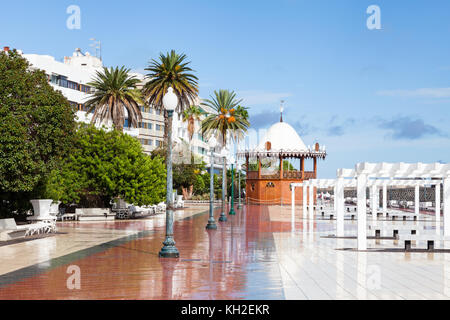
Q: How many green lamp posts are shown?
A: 1